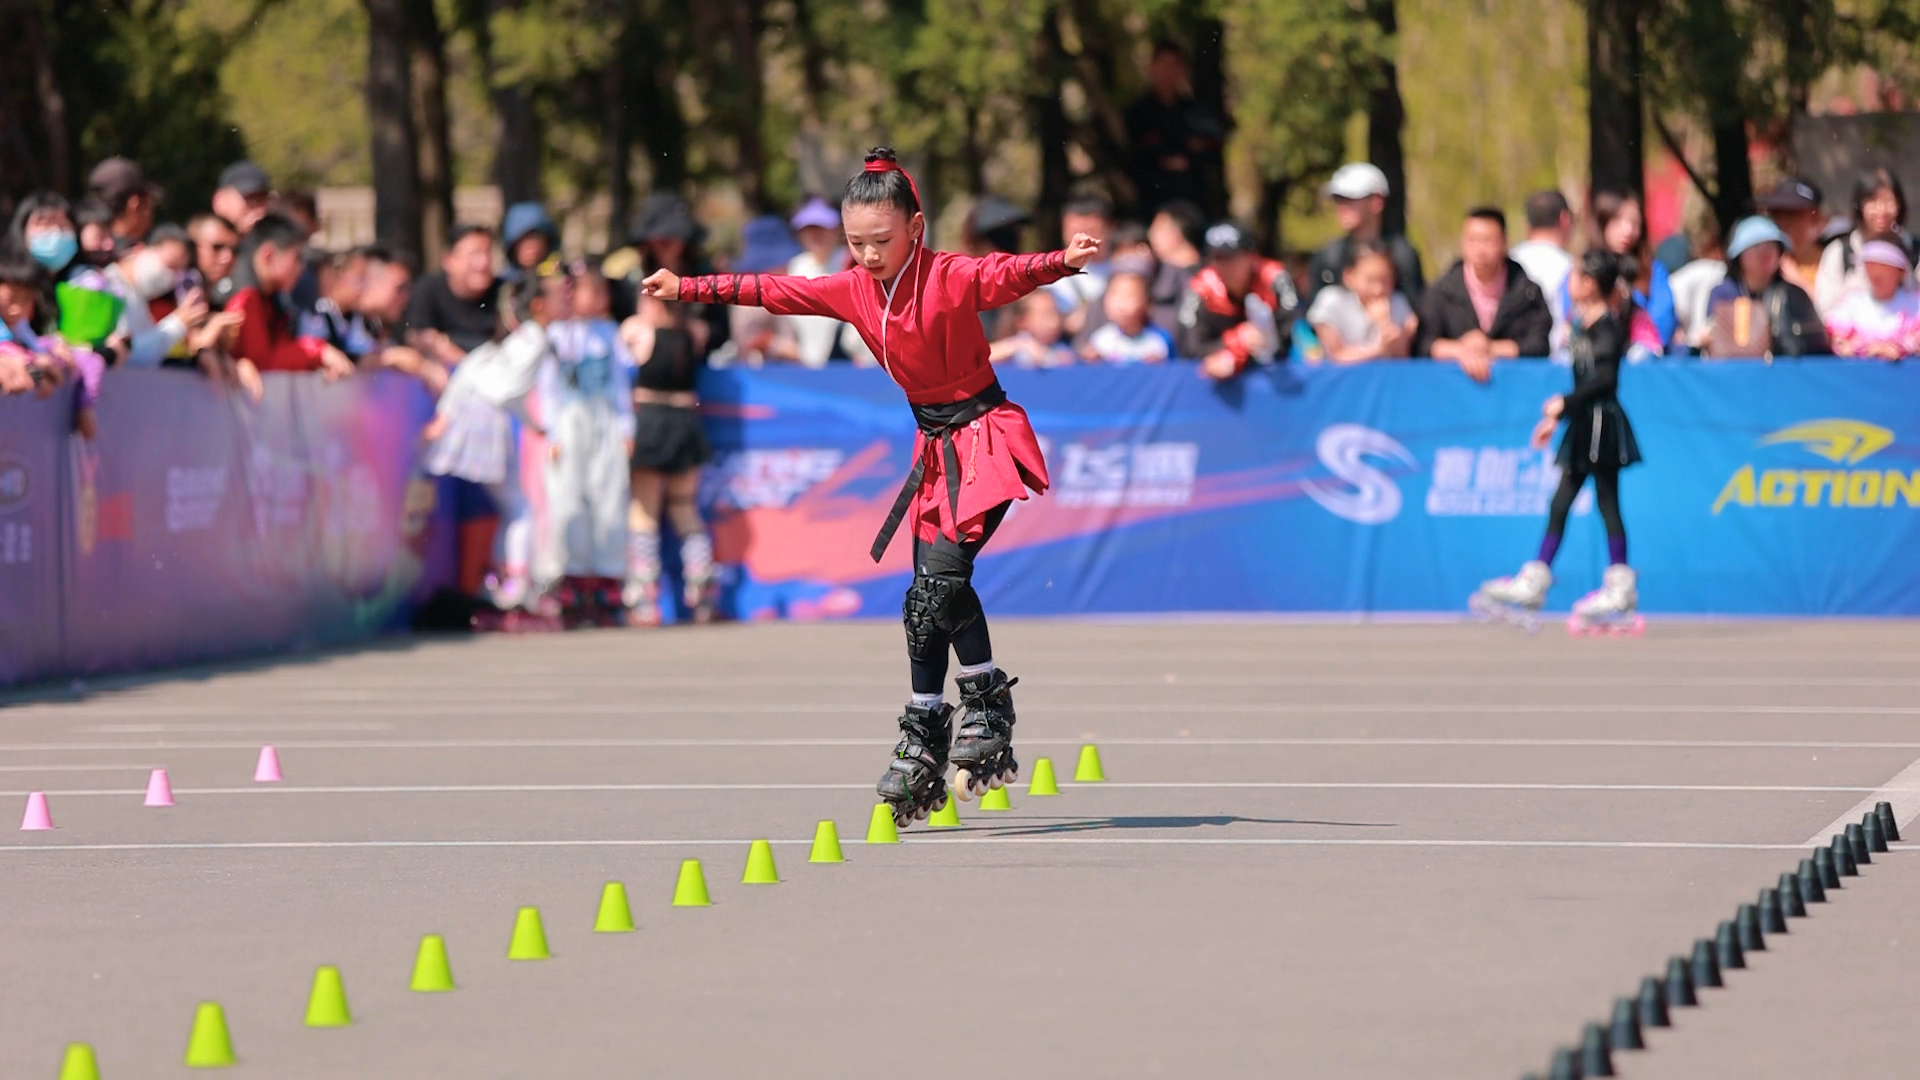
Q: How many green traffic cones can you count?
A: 14